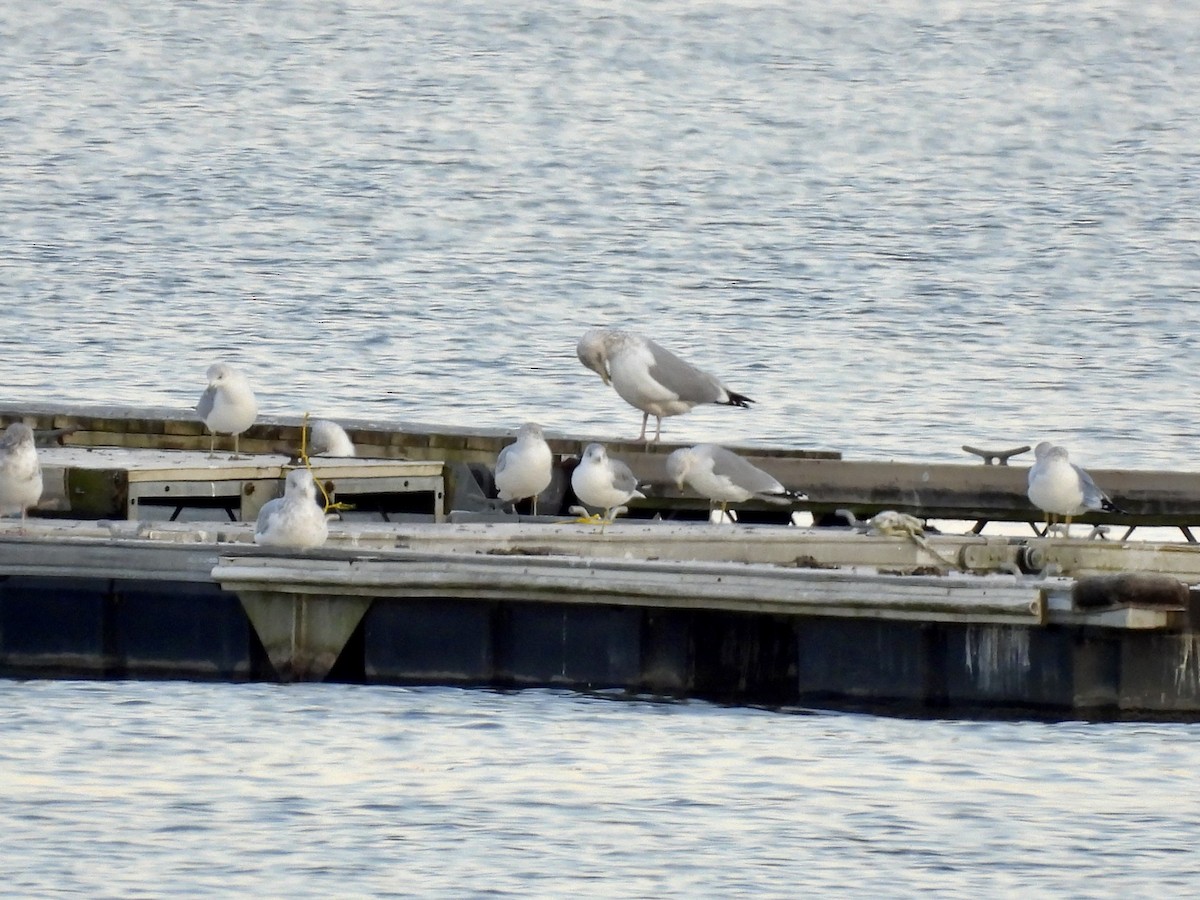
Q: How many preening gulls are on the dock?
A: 2